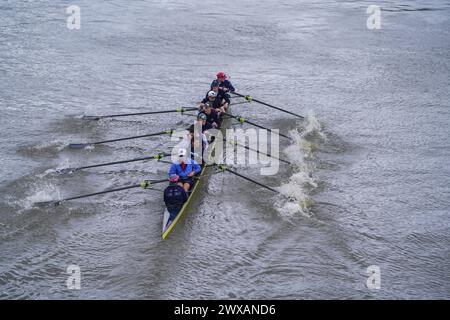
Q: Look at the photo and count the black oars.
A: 8